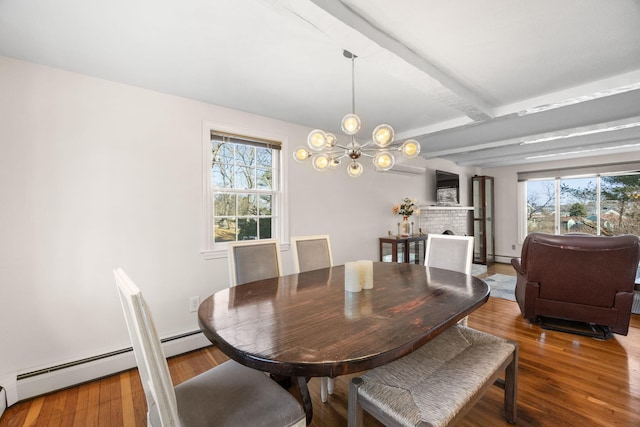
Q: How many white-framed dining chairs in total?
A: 4